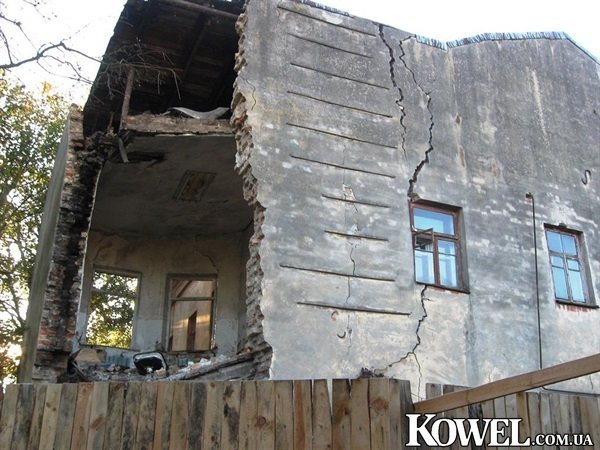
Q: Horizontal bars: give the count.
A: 10